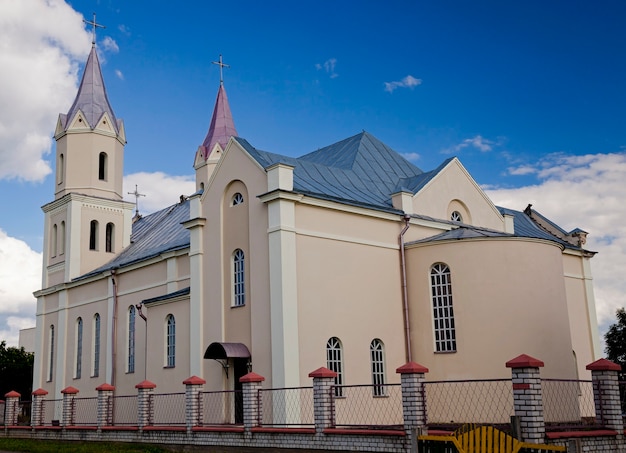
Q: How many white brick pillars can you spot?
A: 11